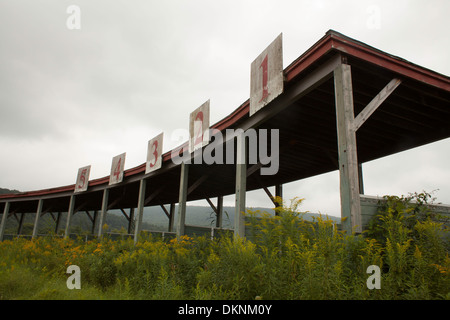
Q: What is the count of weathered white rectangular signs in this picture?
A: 5